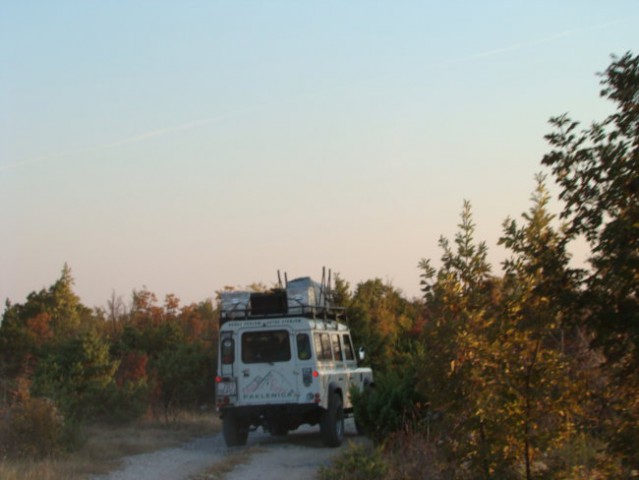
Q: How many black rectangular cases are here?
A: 1